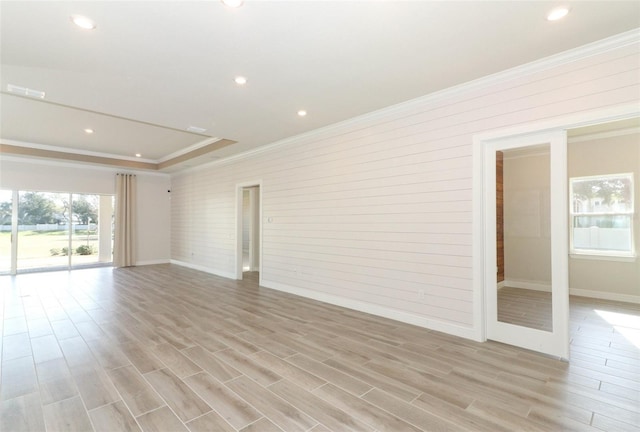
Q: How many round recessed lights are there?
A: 7